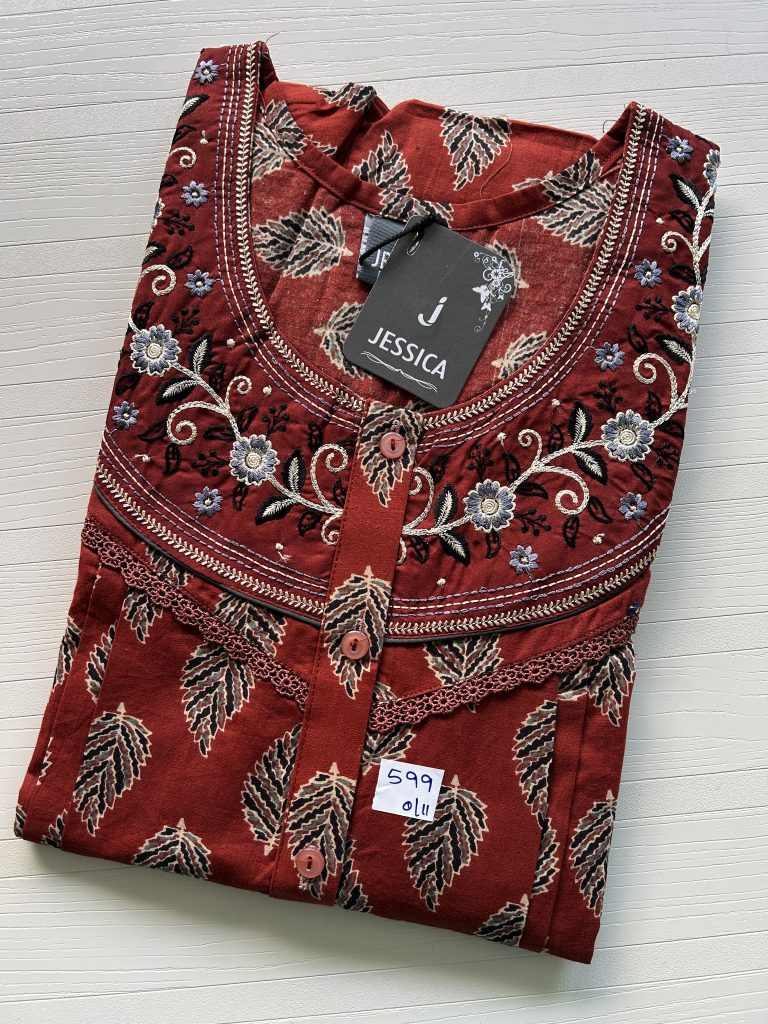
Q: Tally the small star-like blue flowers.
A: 10